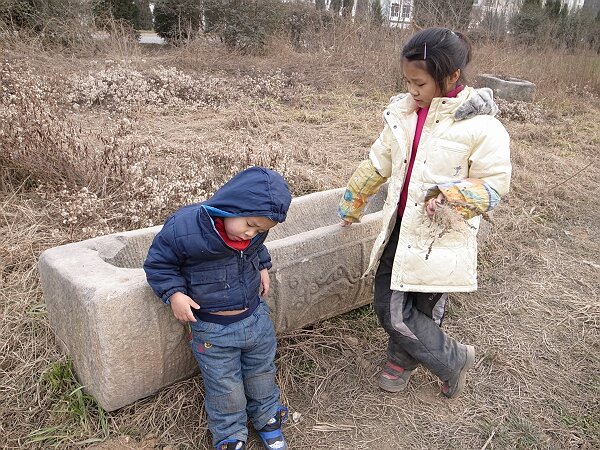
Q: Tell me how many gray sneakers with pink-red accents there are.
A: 2